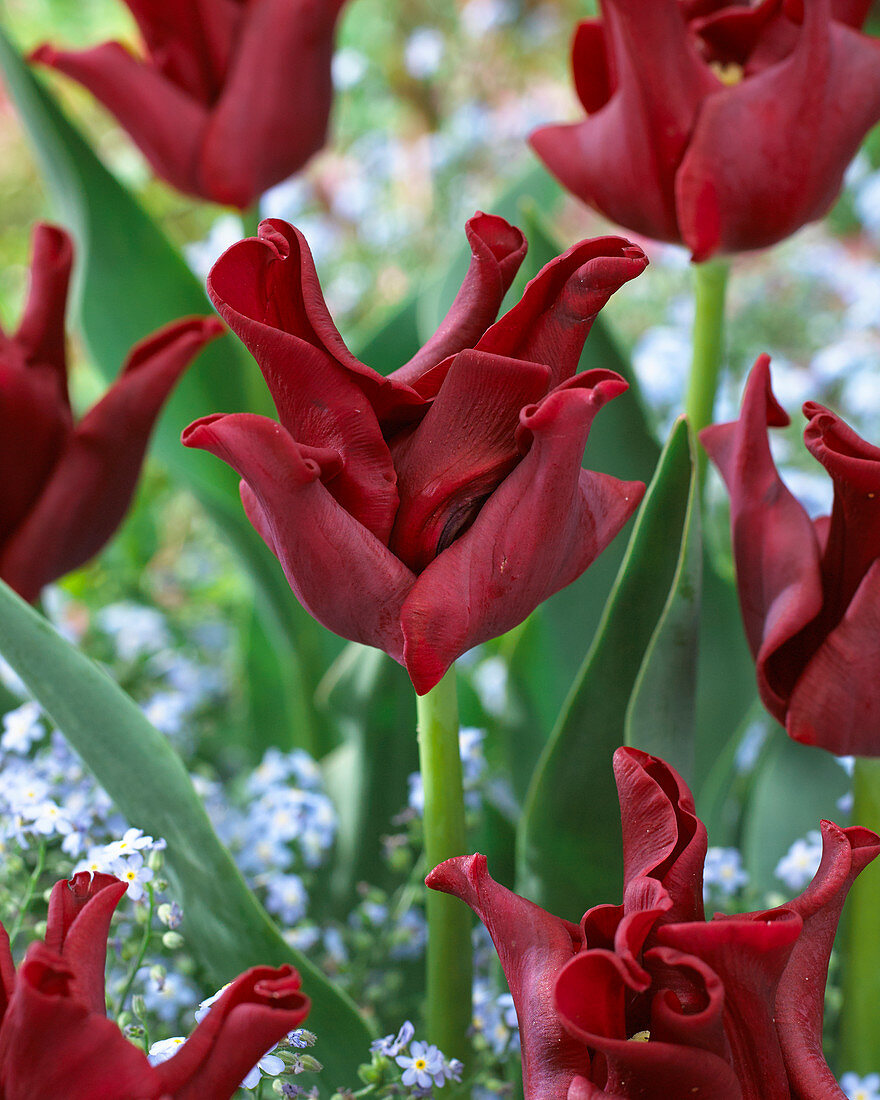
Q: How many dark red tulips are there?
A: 7